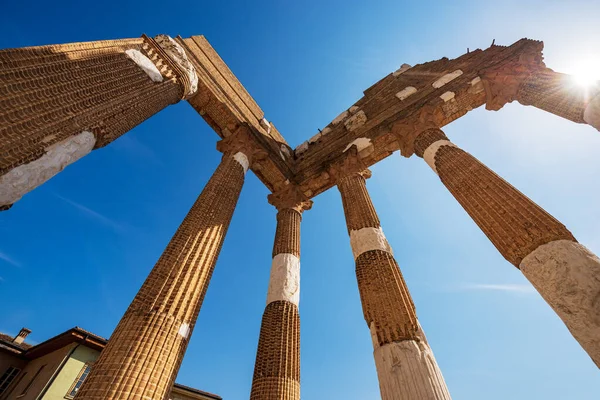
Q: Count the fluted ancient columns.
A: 6